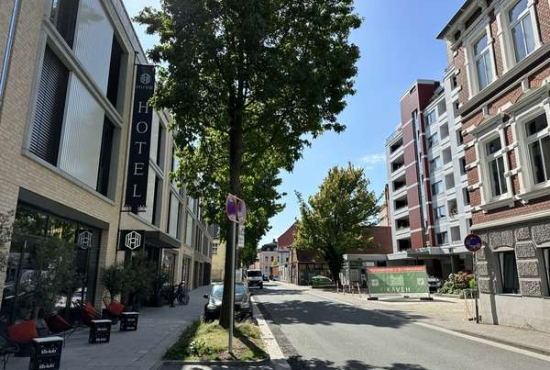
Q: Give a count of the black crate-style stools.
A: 3